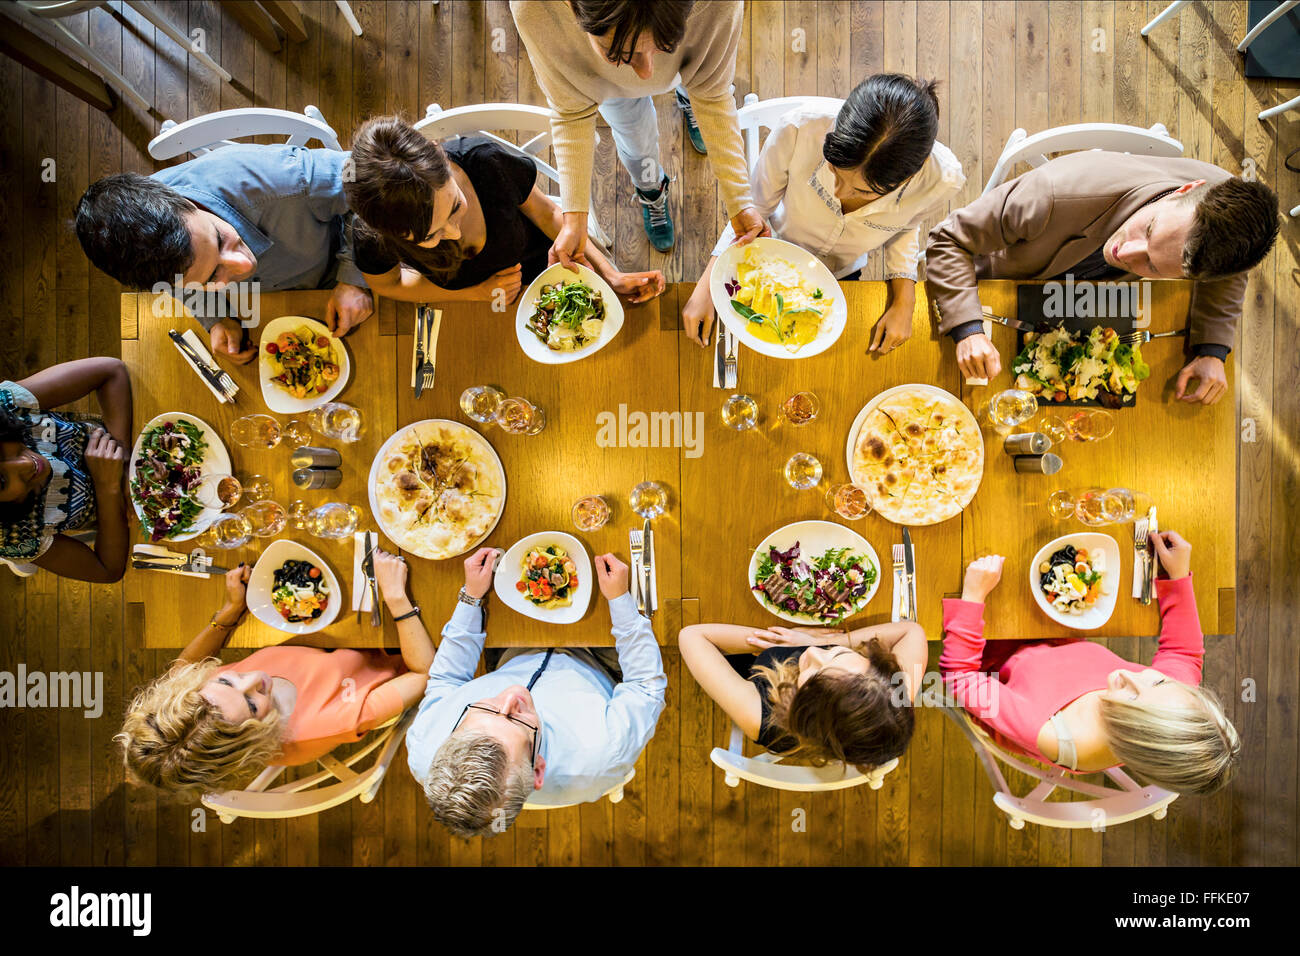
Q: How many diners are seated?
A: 9